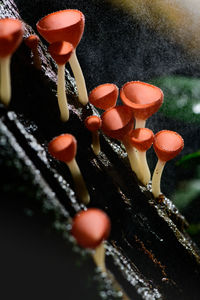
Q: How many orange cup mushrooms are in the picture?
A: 12